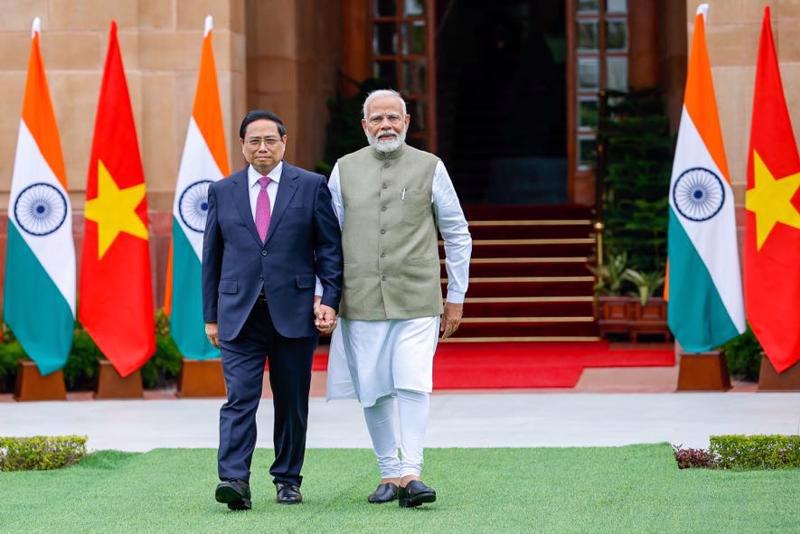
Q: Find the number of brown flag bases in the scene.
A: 5